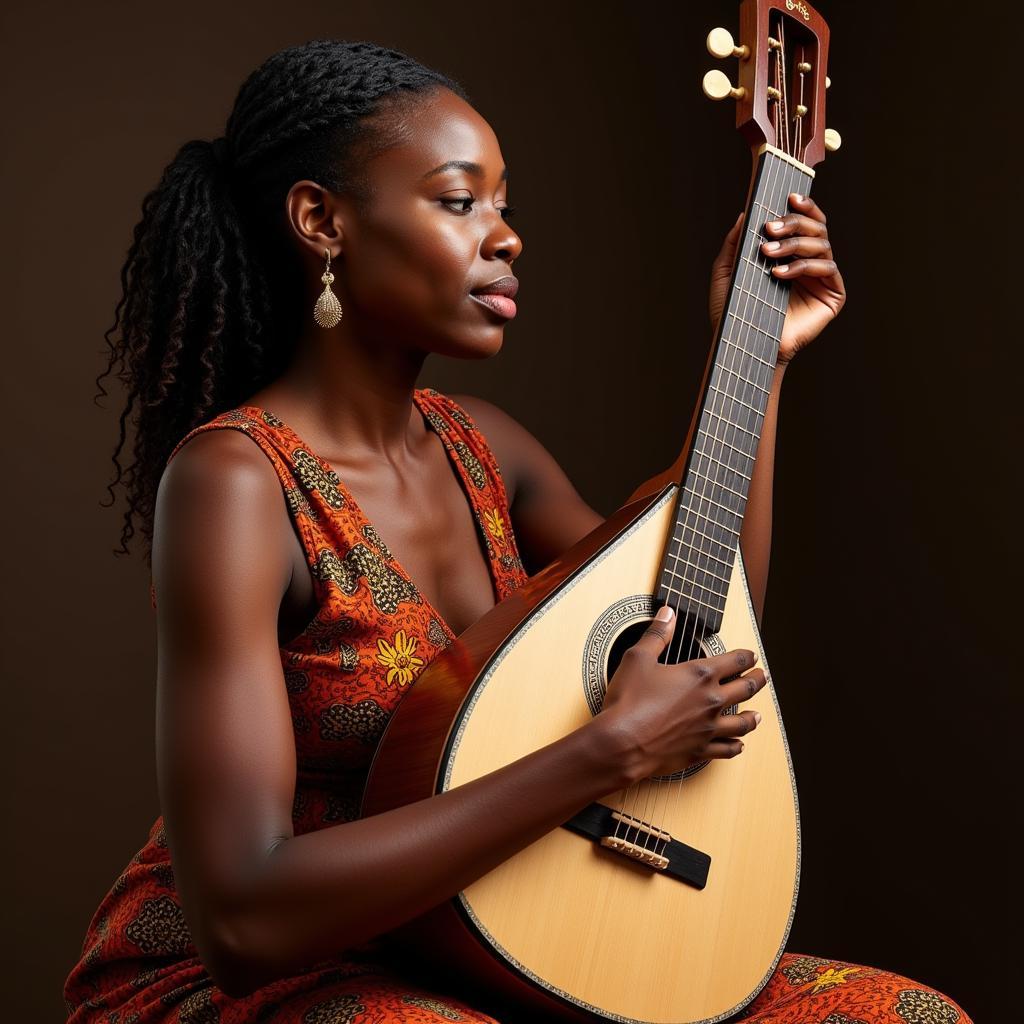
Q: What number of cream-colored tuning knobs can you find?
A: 4